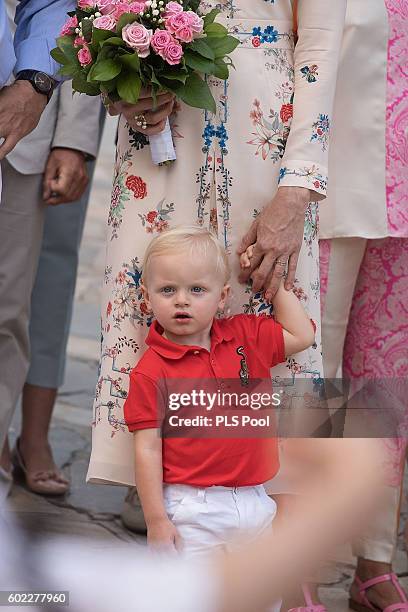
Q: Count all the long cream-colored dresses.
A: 1